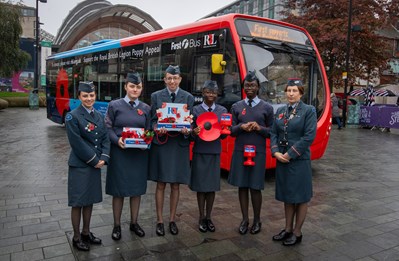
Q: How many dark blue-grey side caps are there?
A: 6